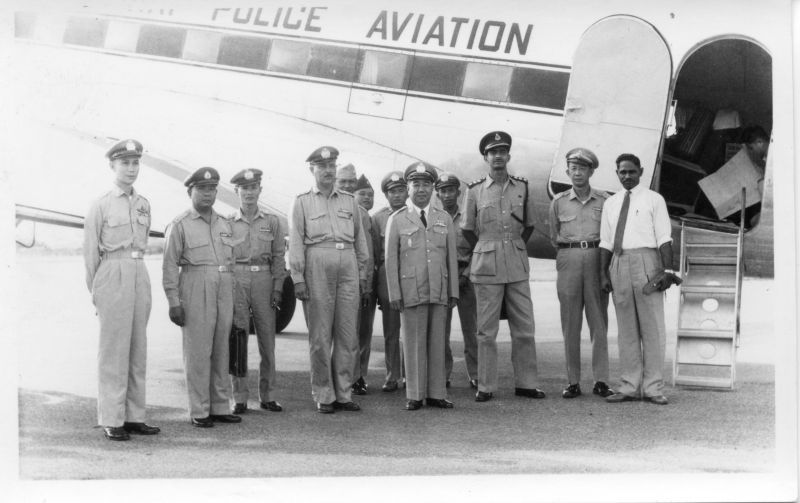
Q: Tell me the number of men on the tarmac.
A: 12